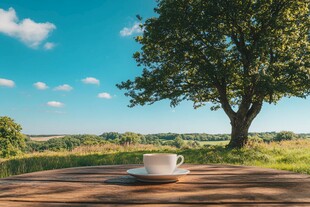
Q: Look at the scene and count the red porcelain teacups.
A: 0